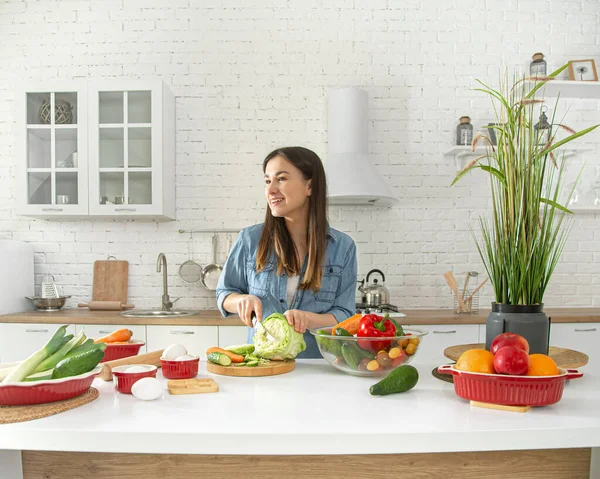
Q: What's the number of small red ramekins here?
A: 2